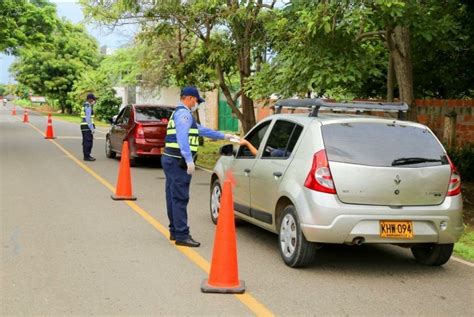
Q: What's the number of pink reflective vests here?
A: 0